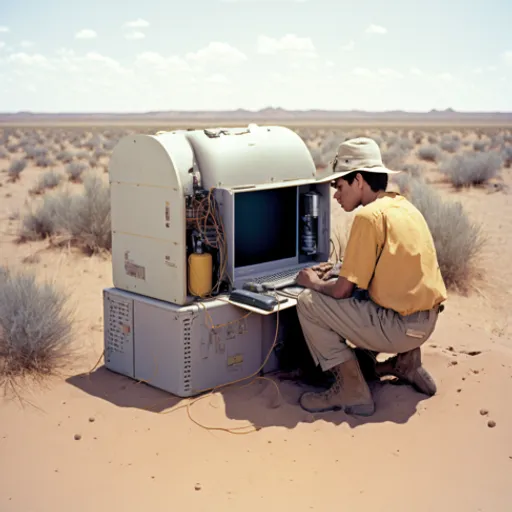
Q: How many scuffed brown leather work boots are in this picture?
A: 2